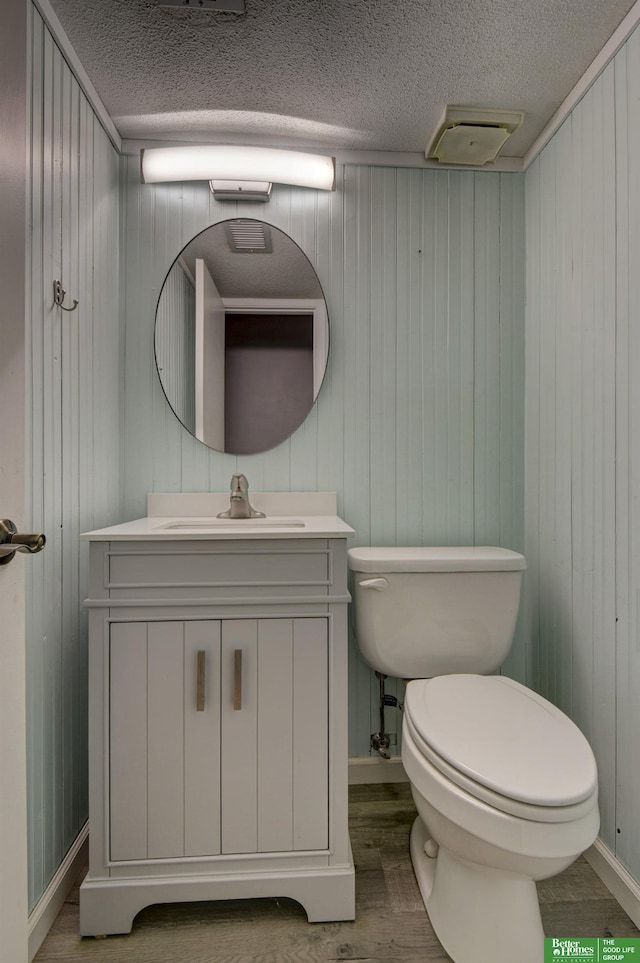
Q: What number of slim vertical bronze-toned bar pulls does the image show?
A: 2